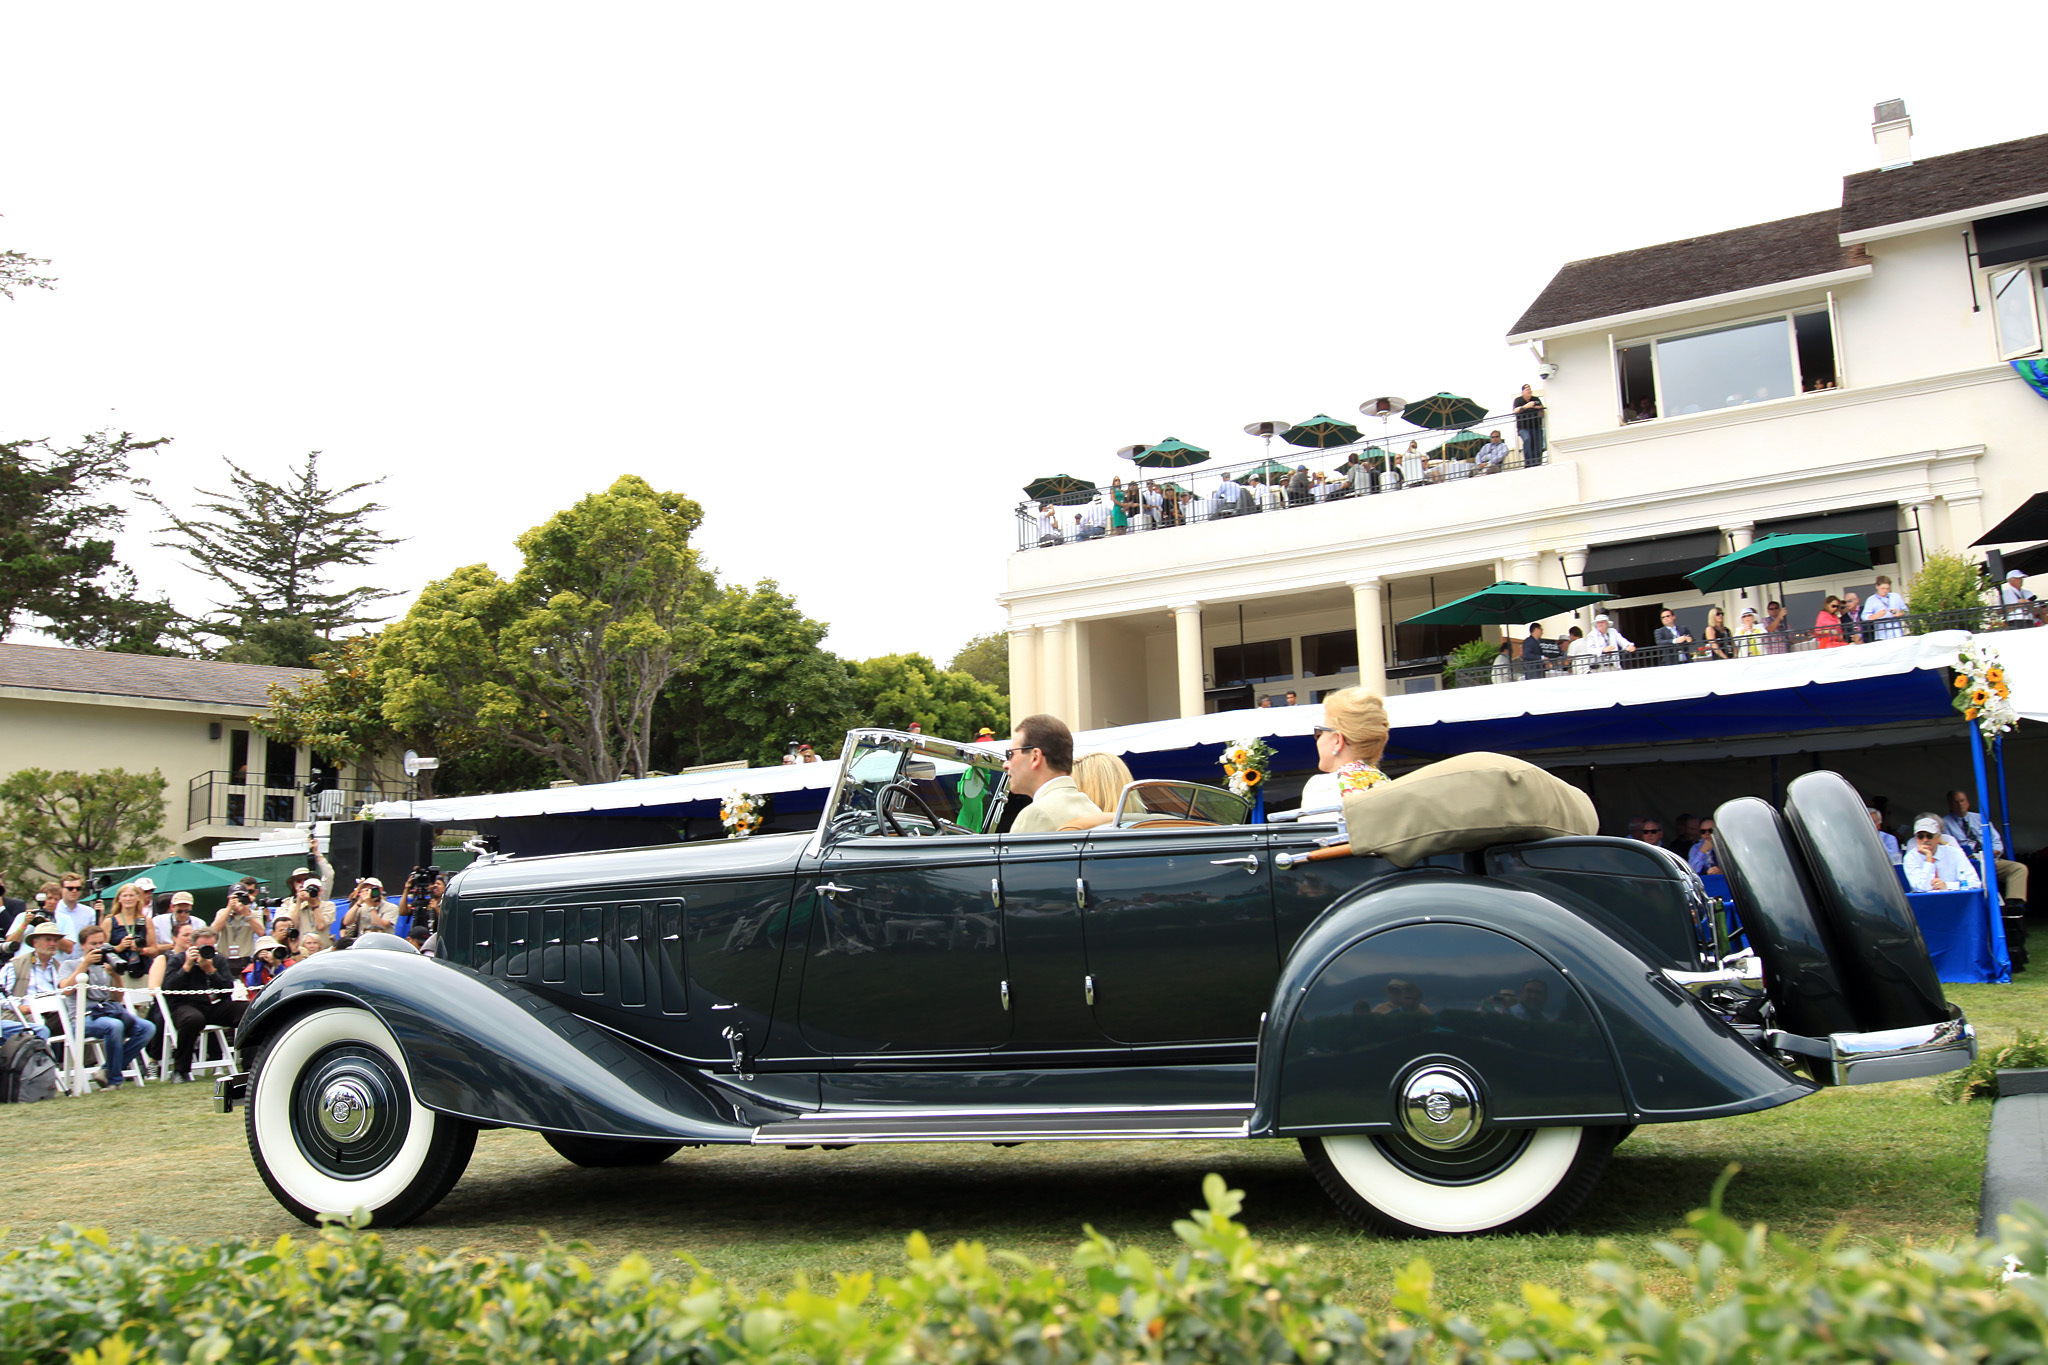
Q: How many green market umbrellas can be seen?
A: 11